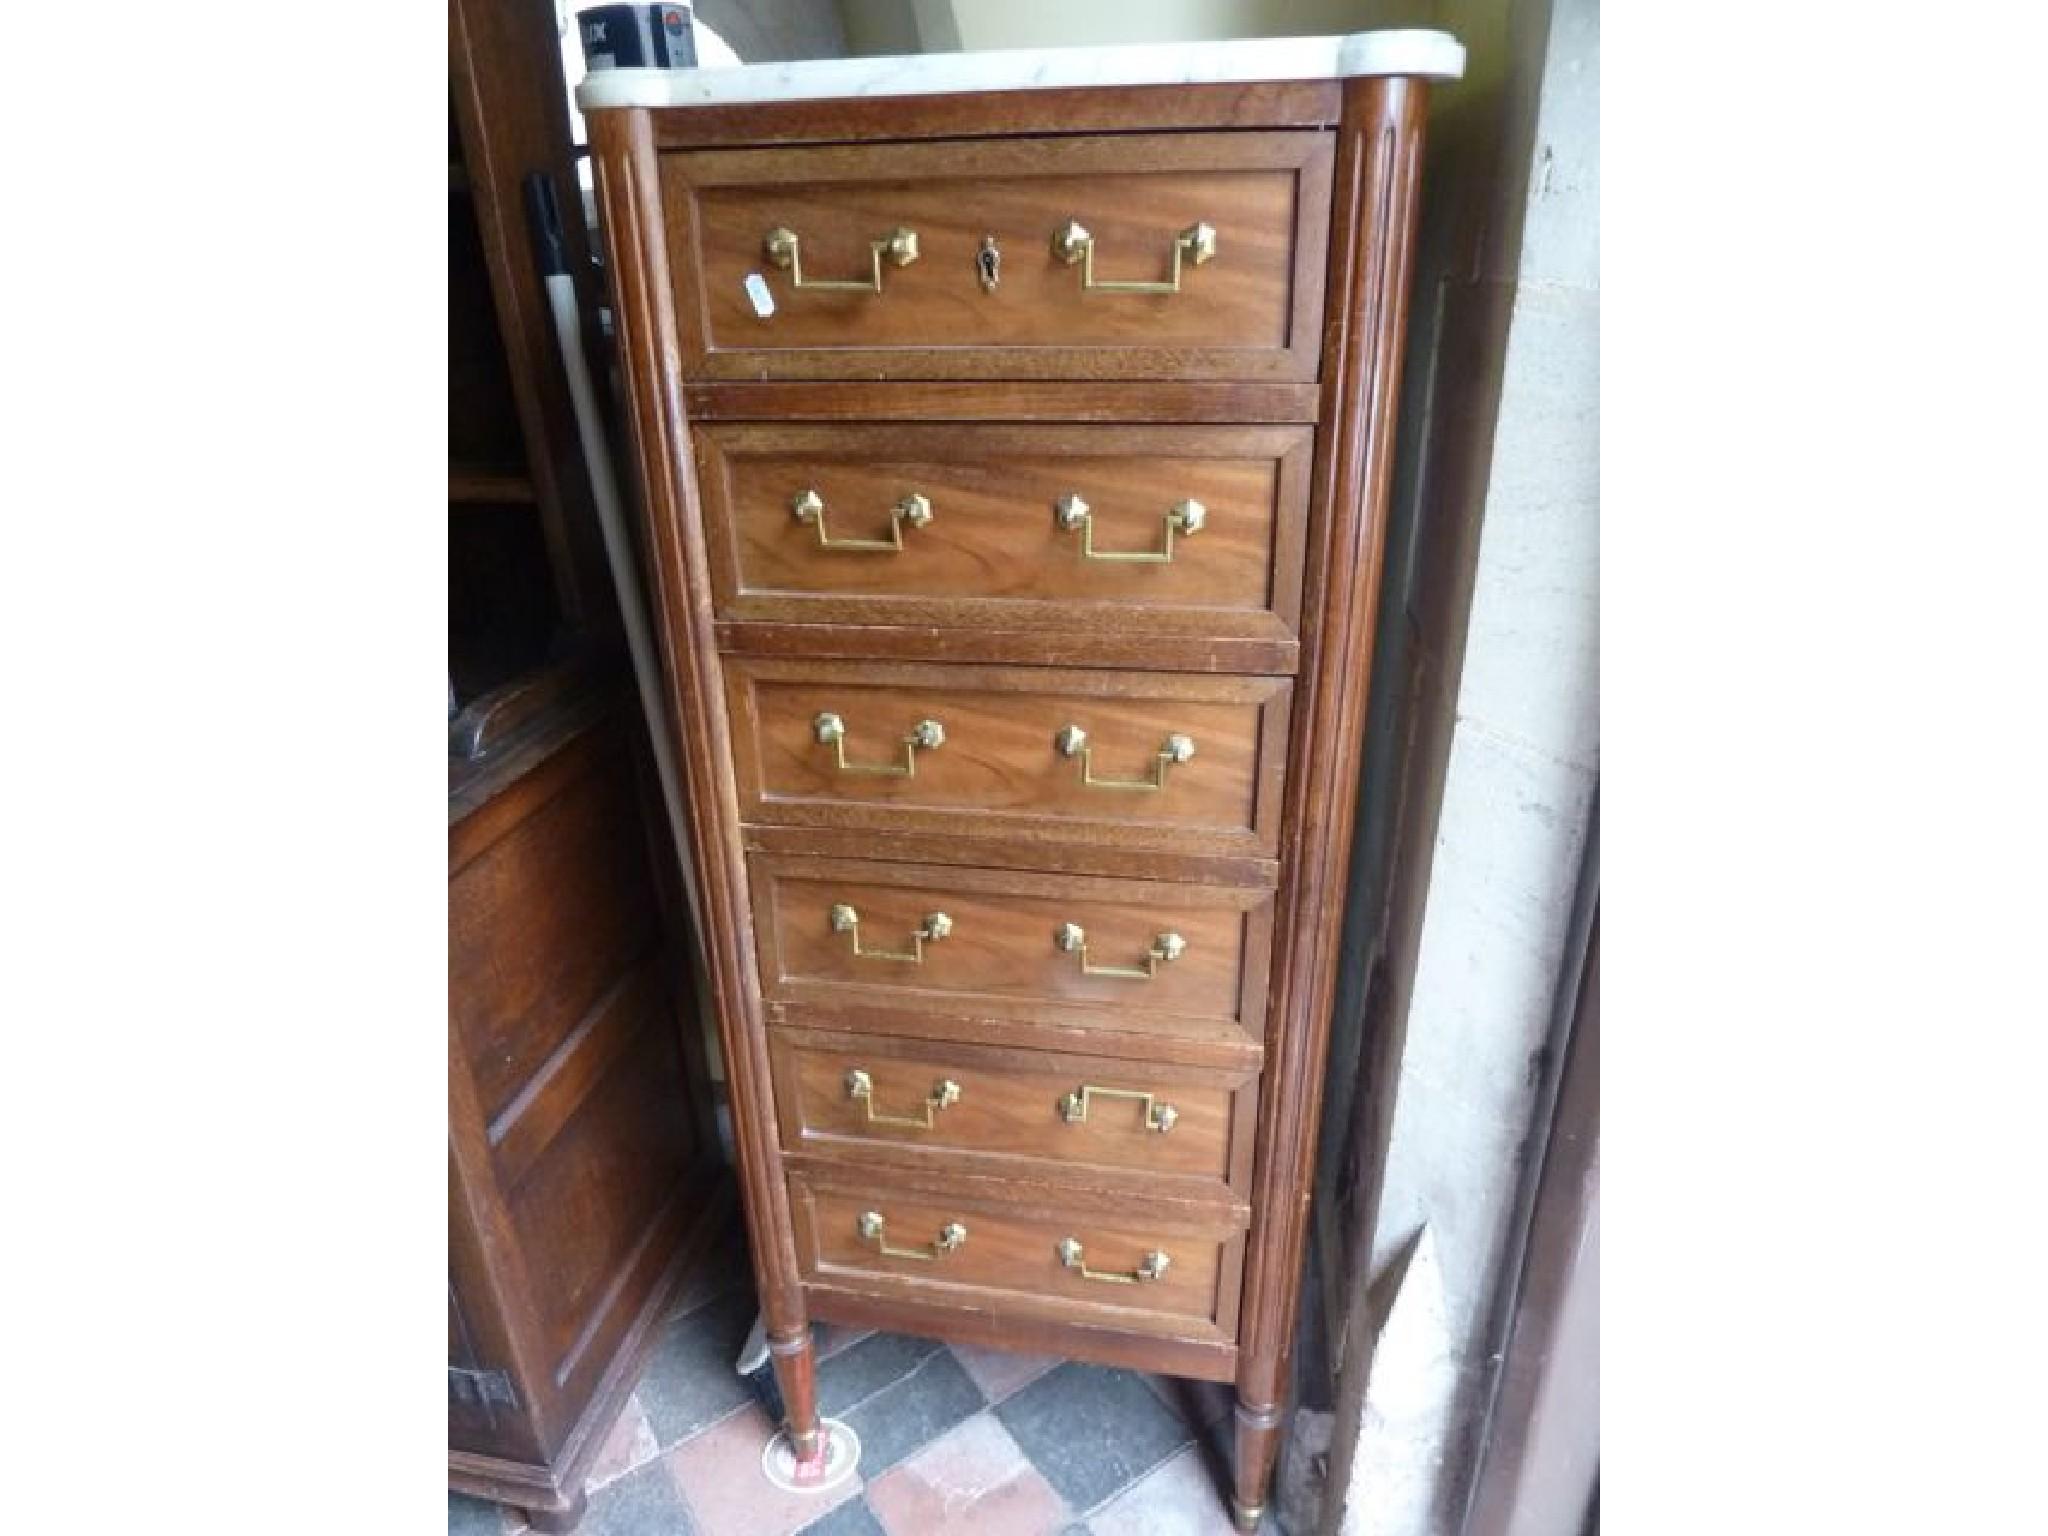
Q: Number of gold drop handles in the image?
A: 12